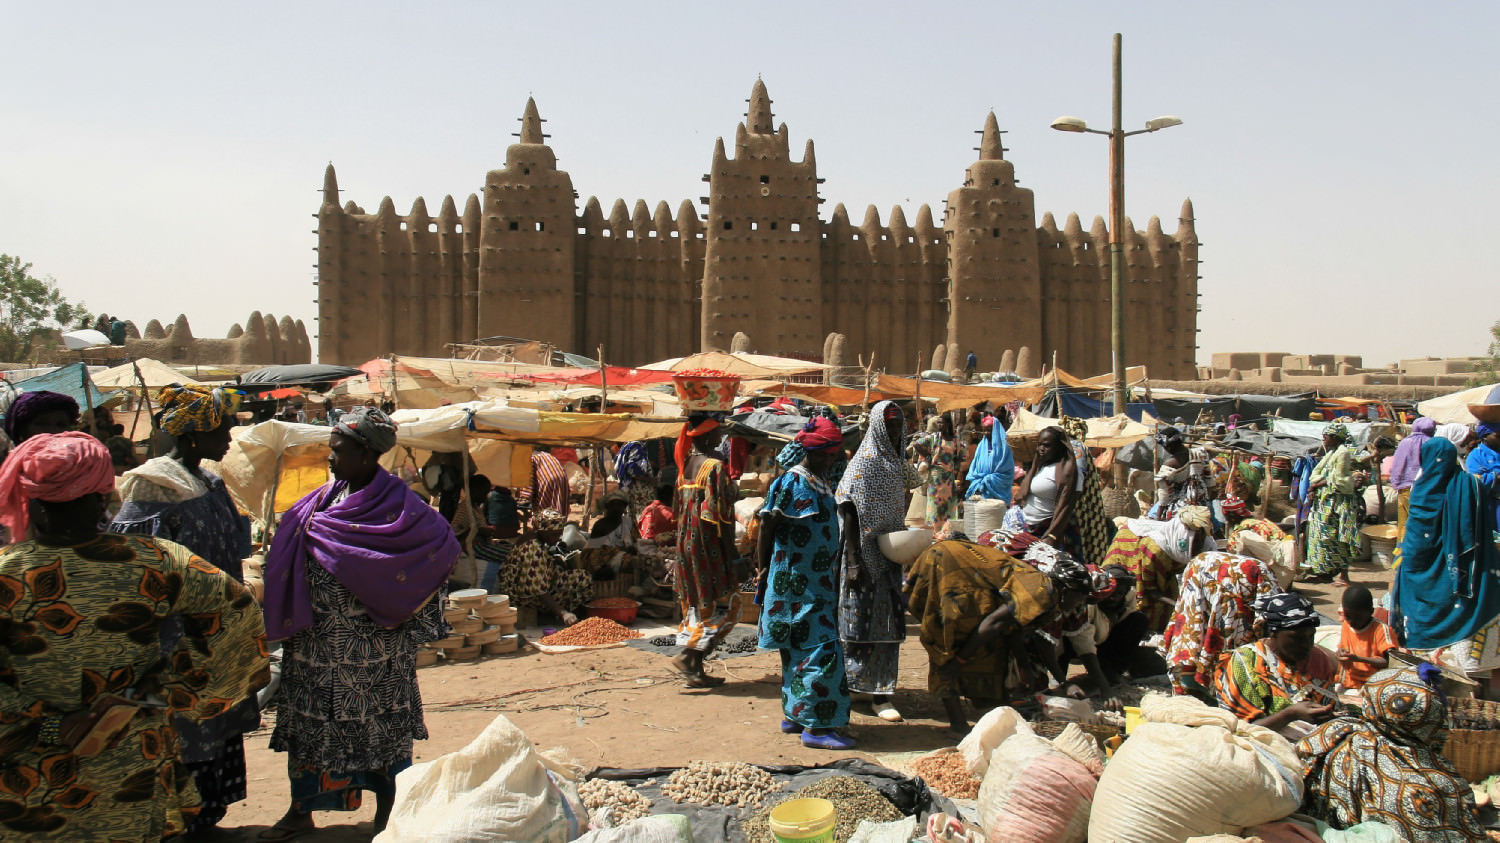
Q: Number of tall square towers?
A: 3